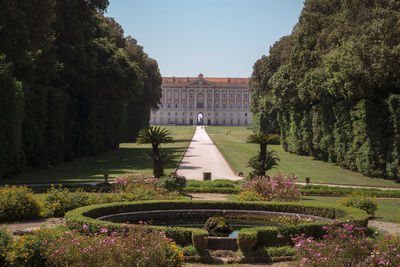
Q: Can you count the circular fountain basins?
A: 1